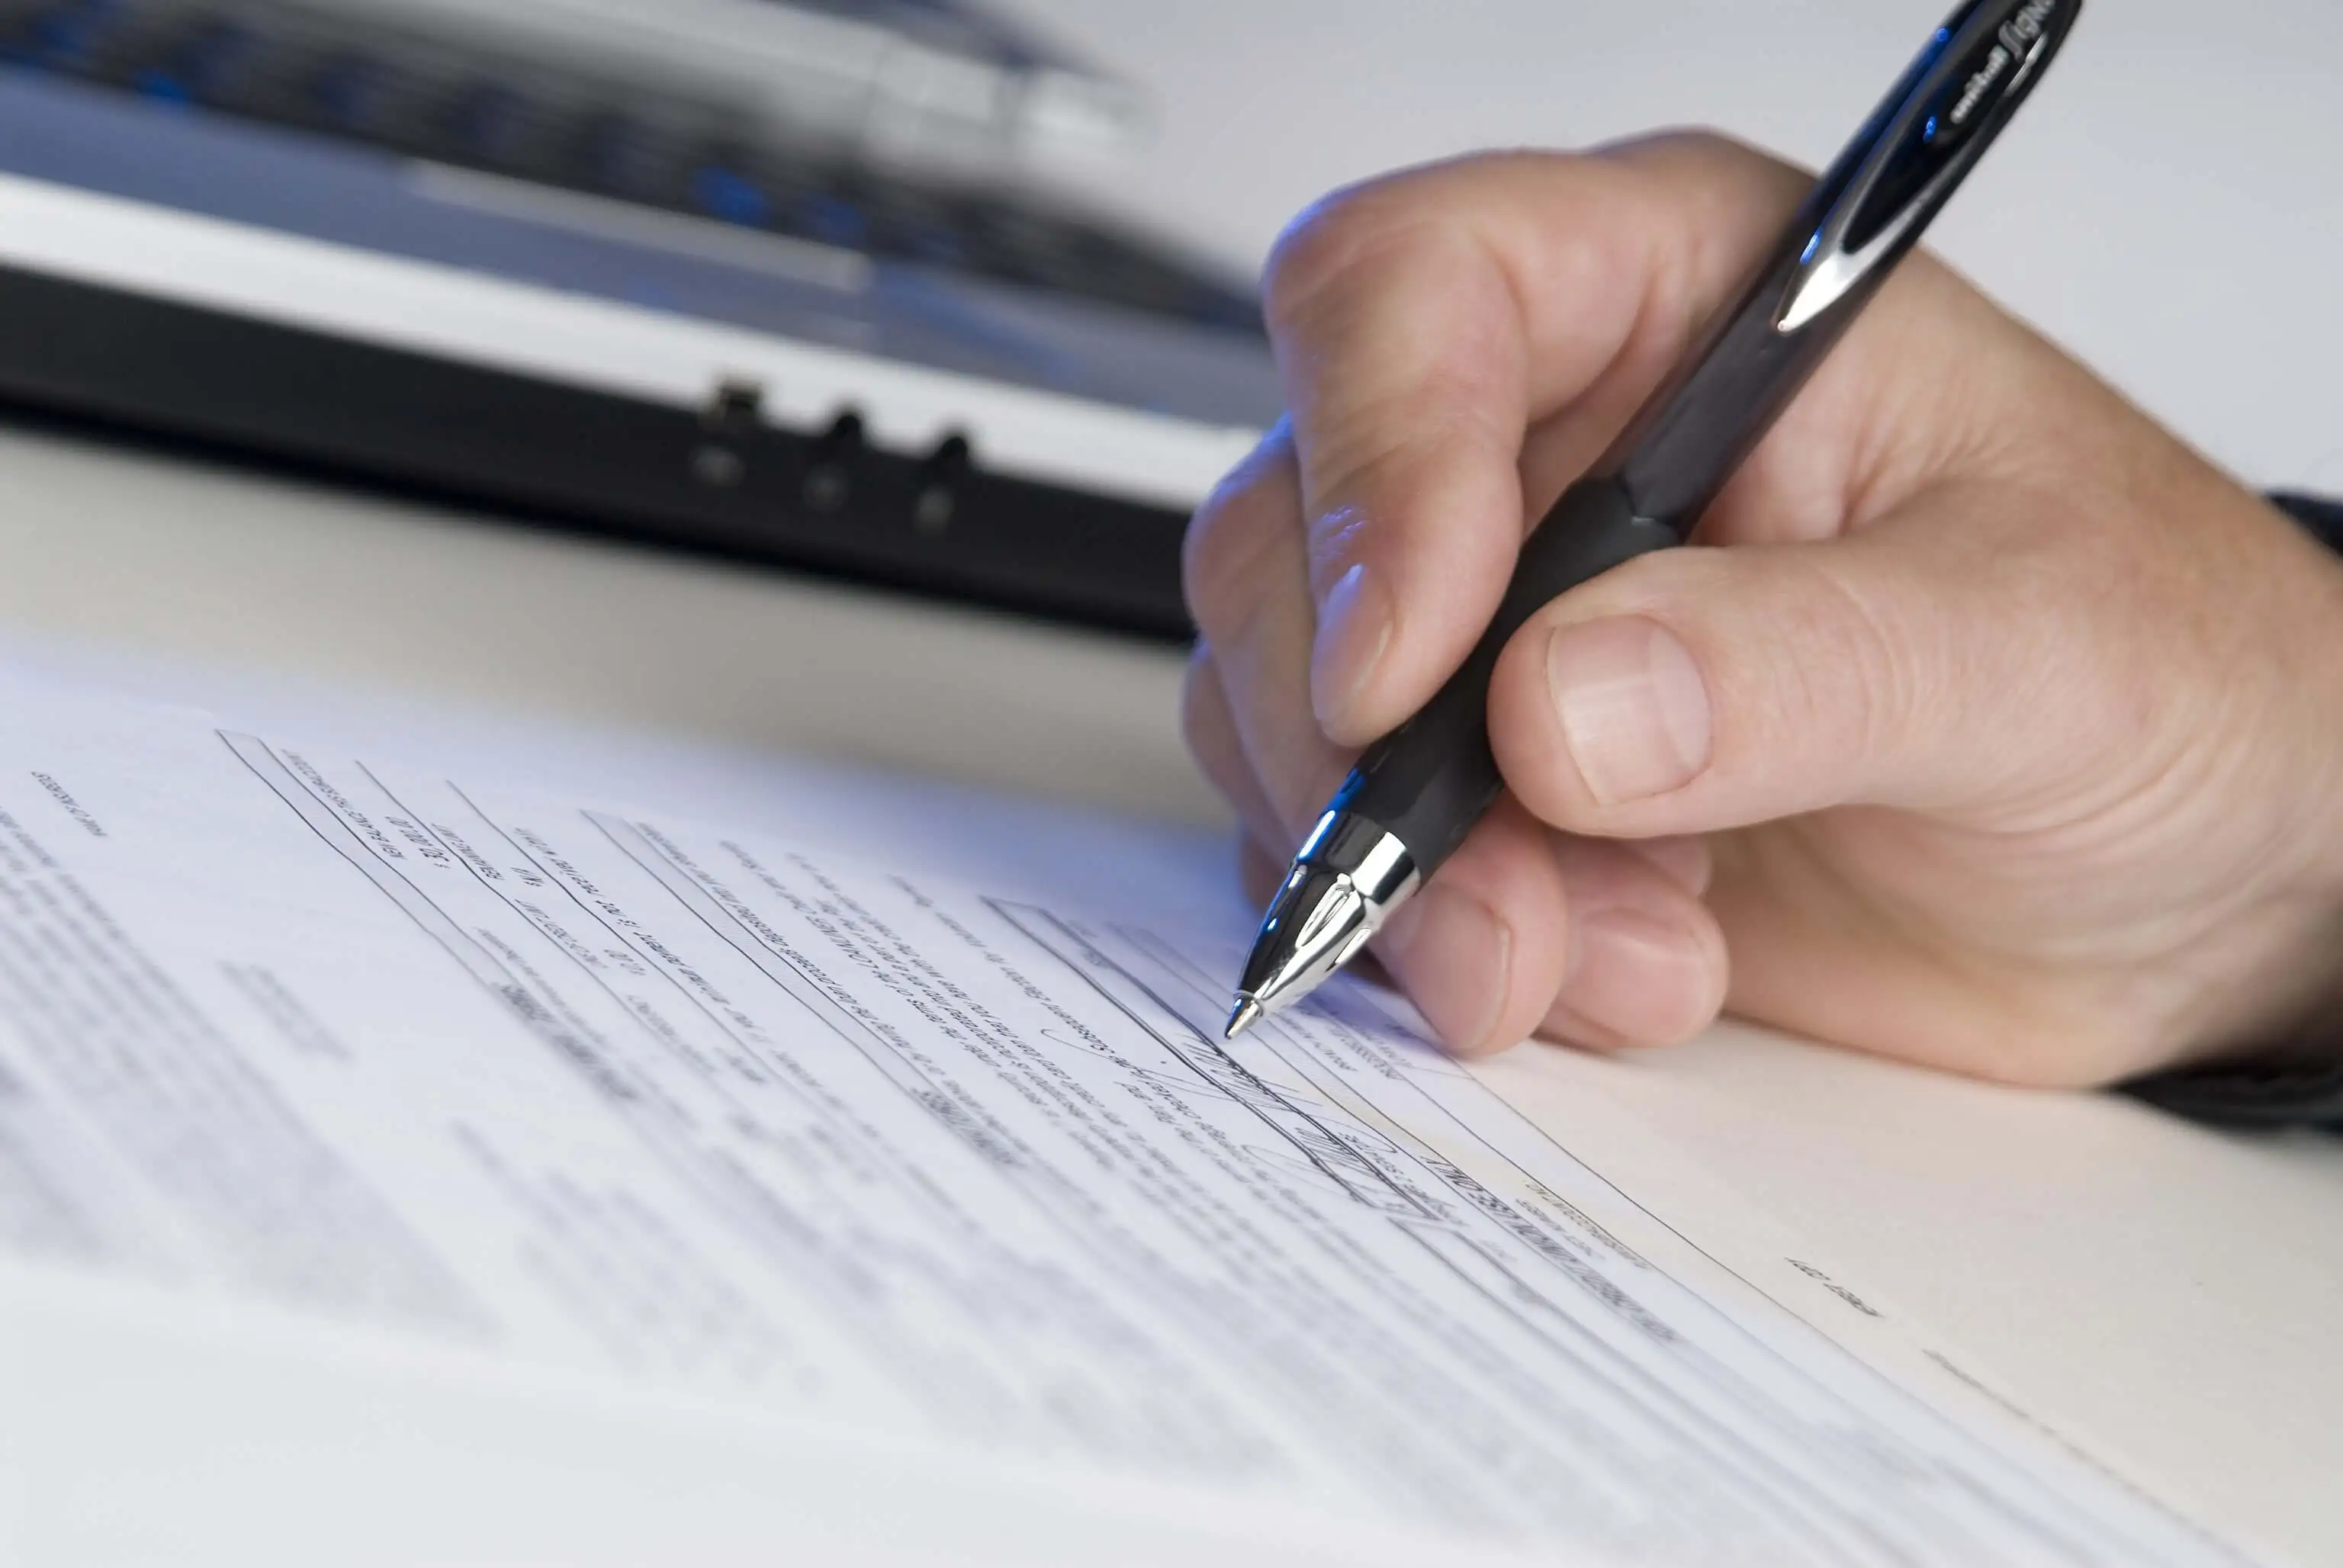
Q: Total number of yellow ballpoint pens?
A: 0